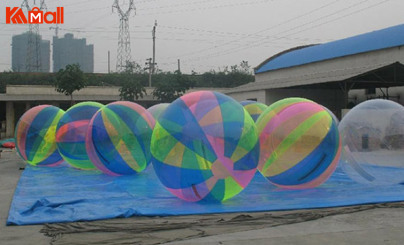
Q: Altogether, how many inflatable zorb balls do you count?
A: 8